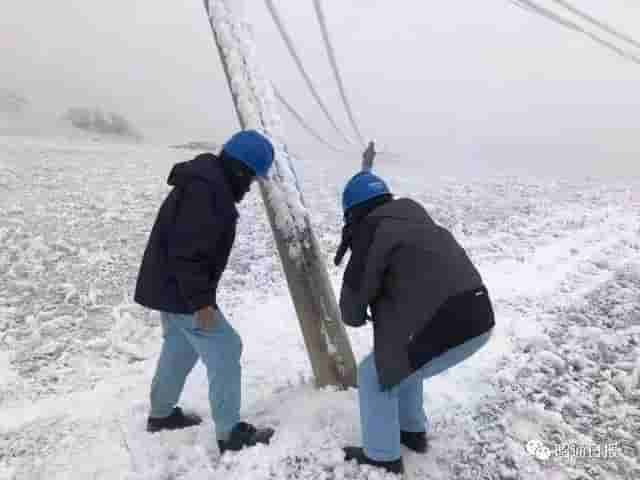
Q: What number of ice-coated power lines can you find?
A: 5